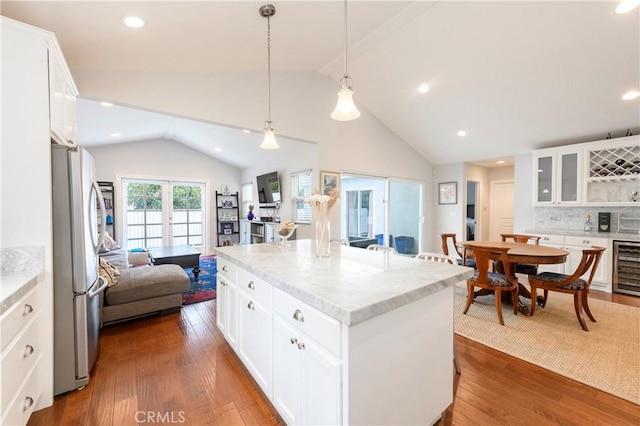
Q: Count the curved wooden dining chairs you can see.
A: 4